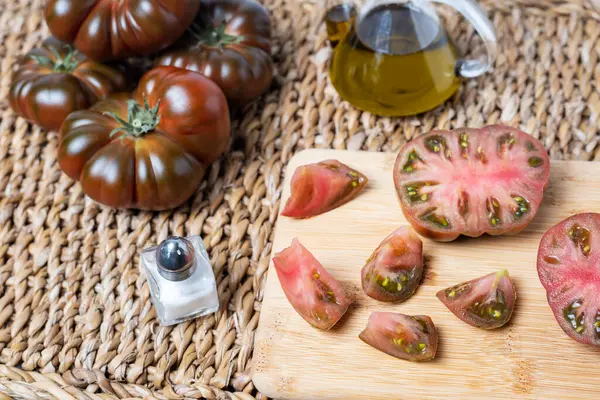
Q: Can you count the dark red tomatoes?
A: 4